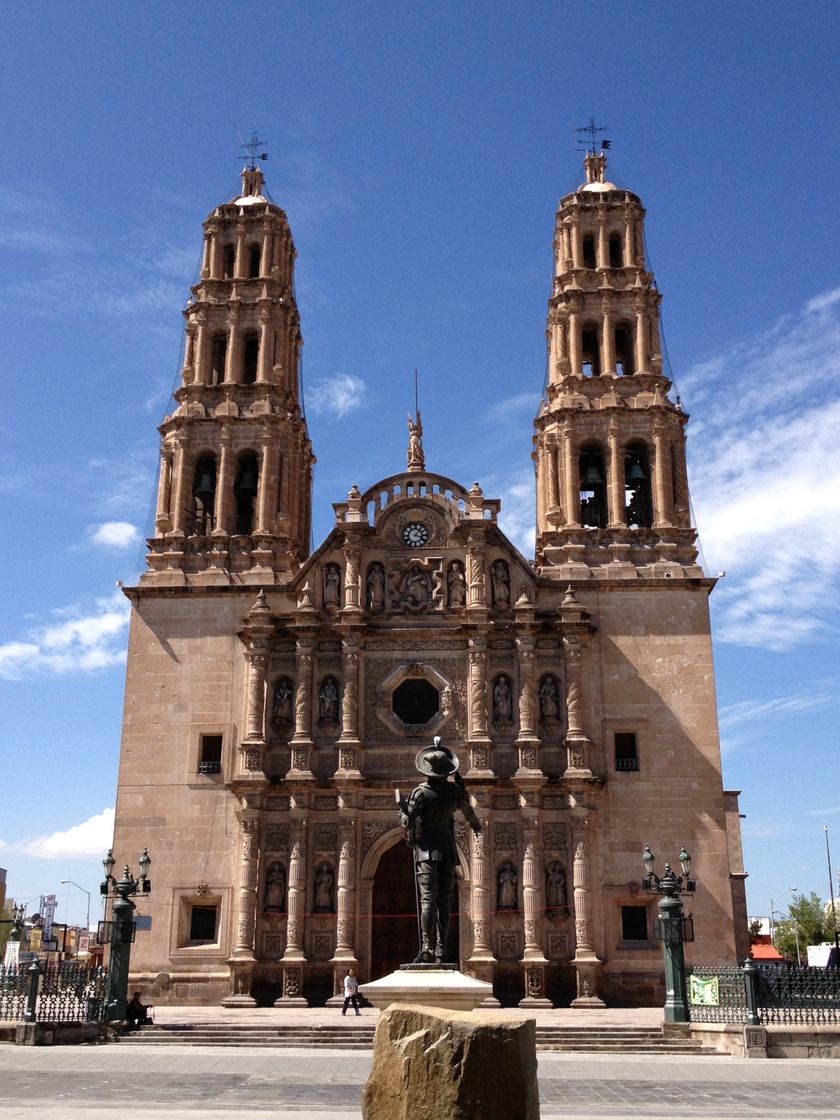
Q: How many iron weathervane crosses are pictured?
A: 2